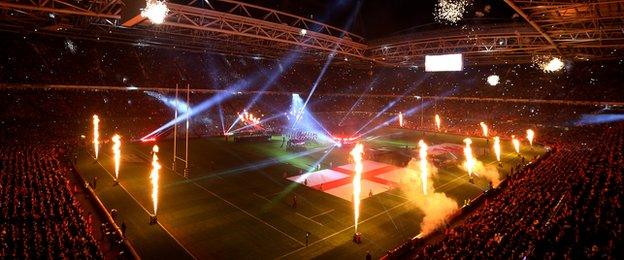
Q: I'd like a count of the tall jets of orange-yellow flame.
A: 12